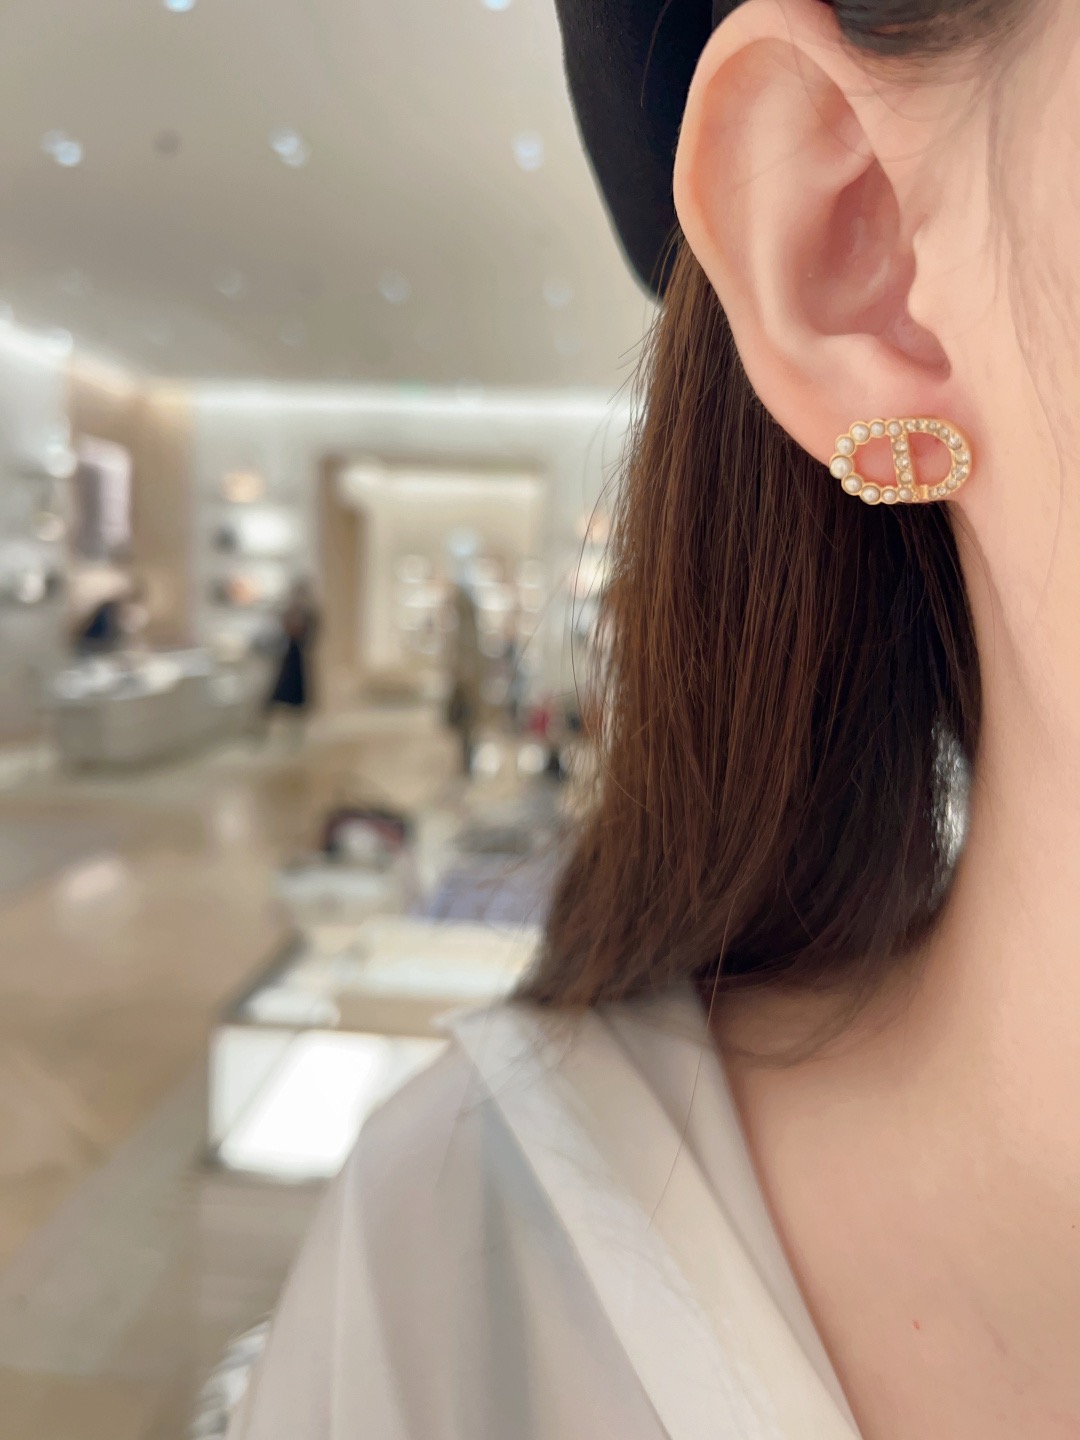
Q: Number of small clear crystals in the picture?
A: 13